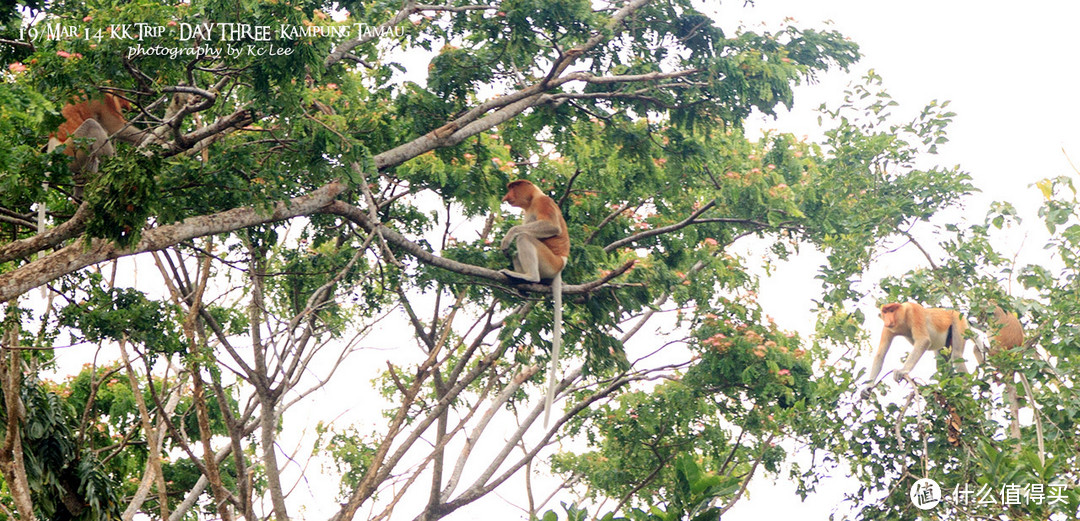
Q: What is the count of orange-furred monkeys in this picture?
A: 4